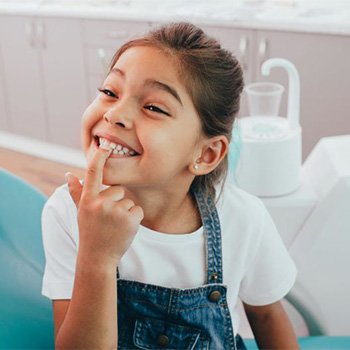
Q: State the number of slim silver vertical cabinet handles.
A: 4